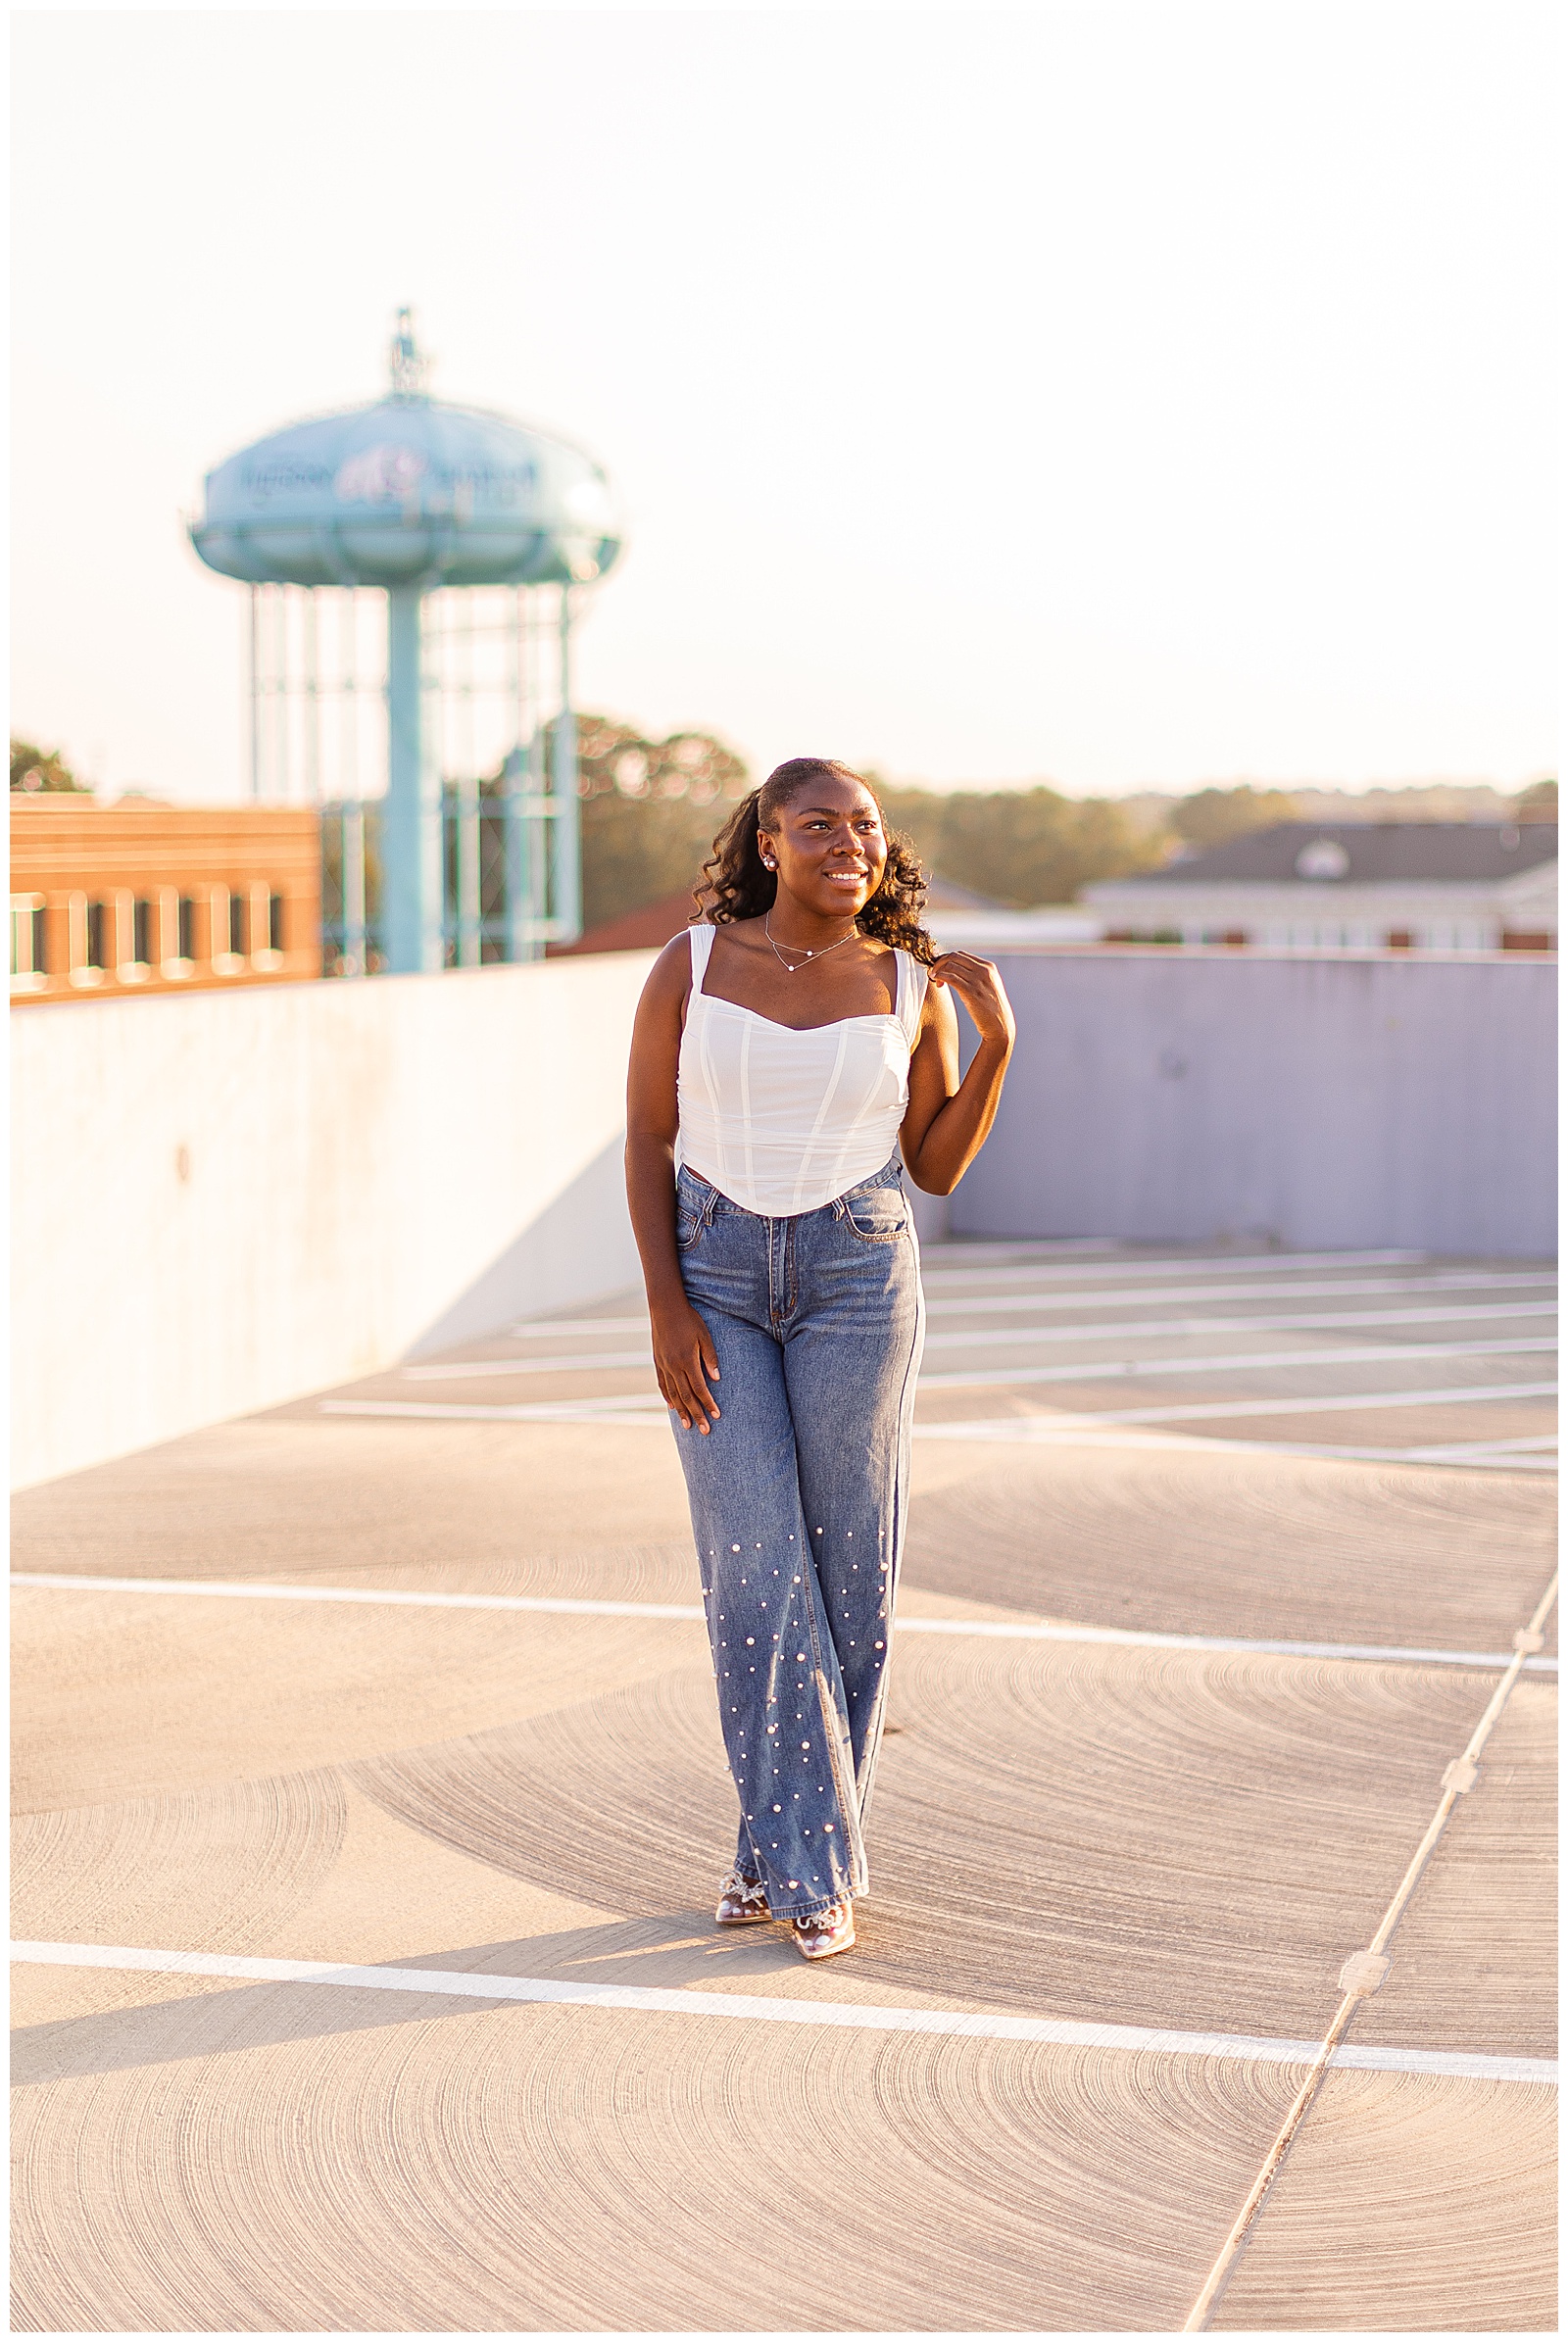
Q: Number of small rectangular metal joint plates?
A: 3